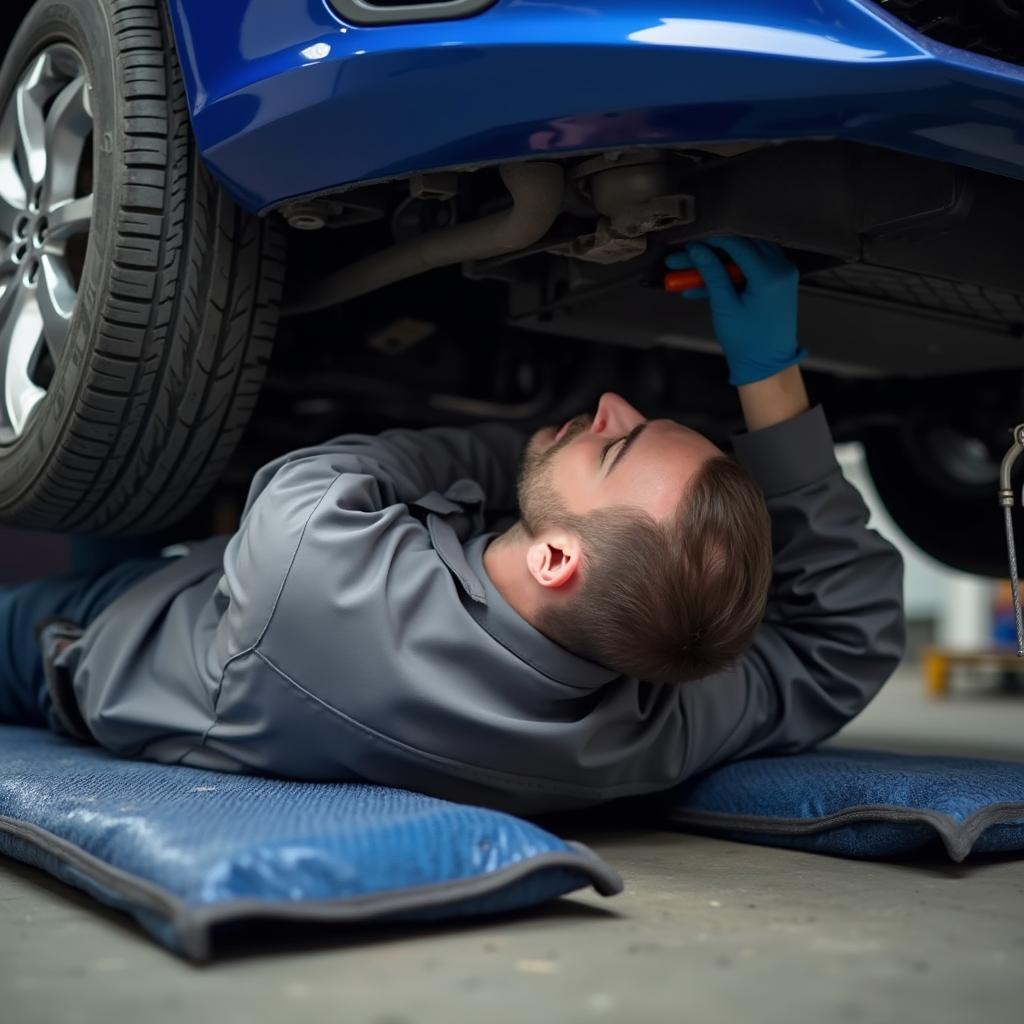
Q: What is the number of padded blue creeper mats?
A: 2